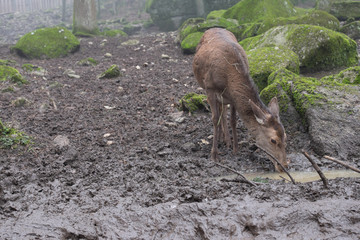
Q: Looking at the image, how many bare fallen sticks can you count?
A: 4